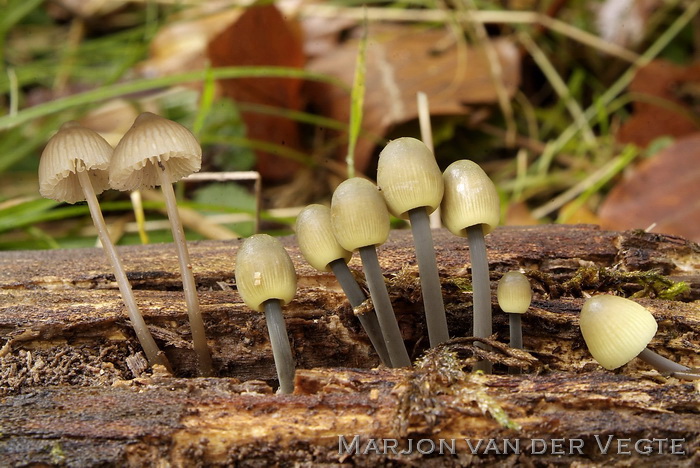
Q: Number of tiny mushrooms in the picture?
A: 9